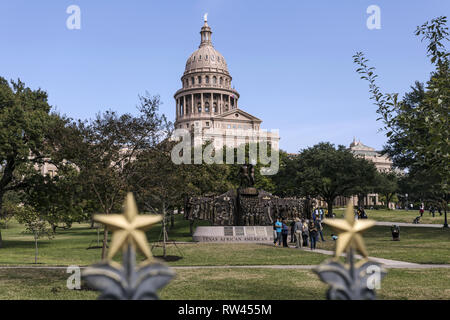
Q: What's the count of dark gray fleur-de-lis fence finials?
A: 2